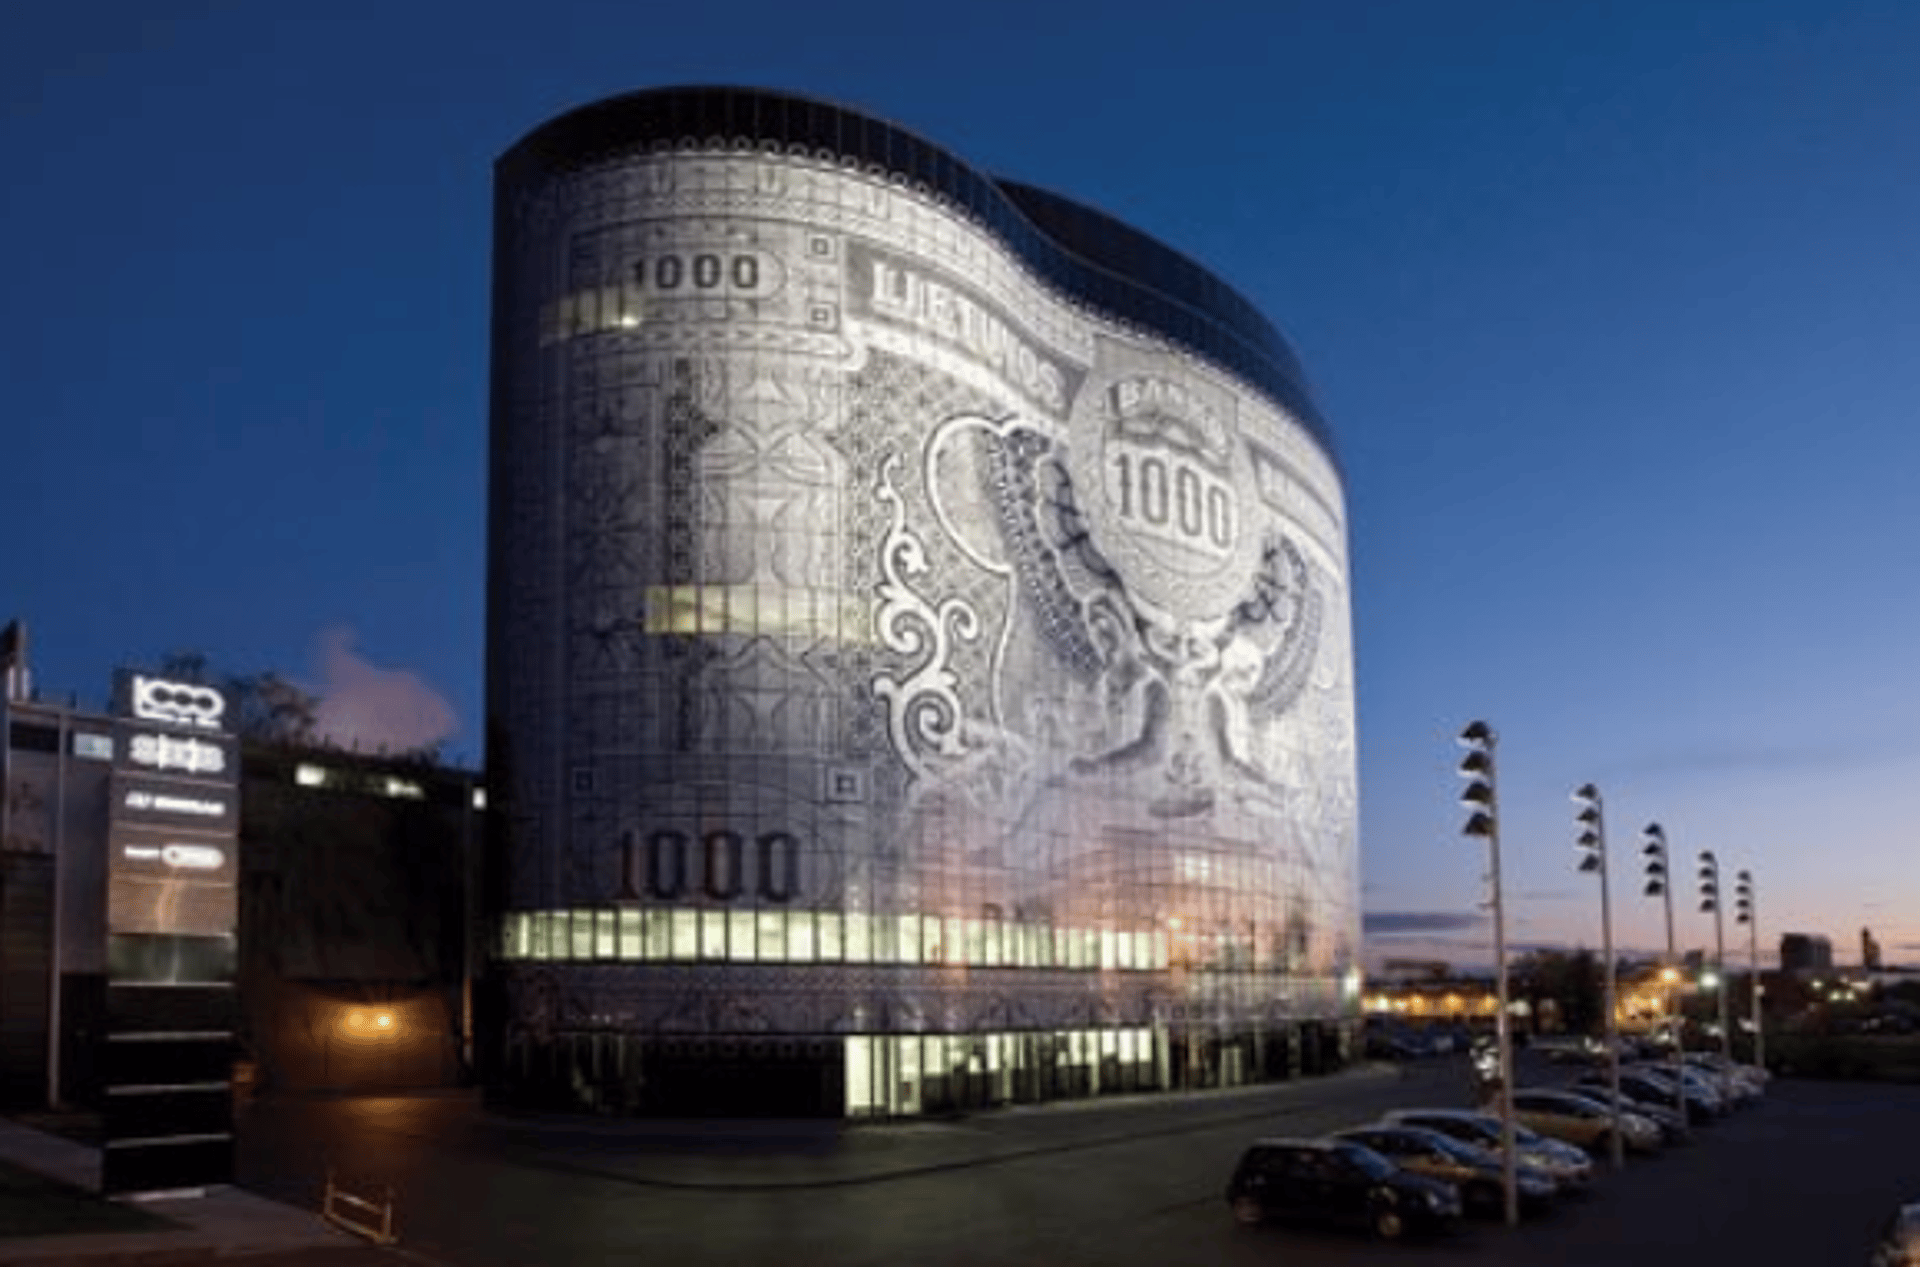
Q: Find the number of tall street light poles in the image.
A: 5